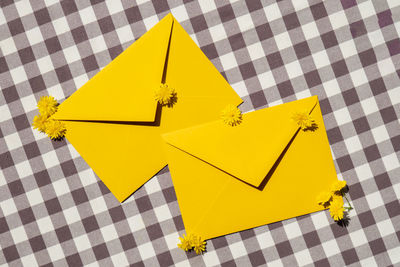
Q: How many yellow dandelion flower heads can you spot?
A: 11